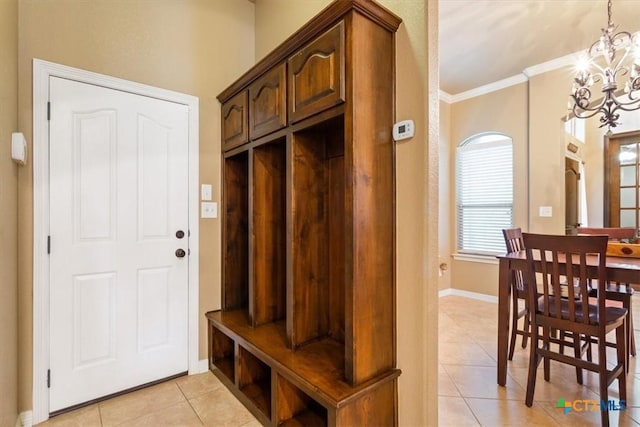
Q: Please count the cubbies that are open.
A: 6